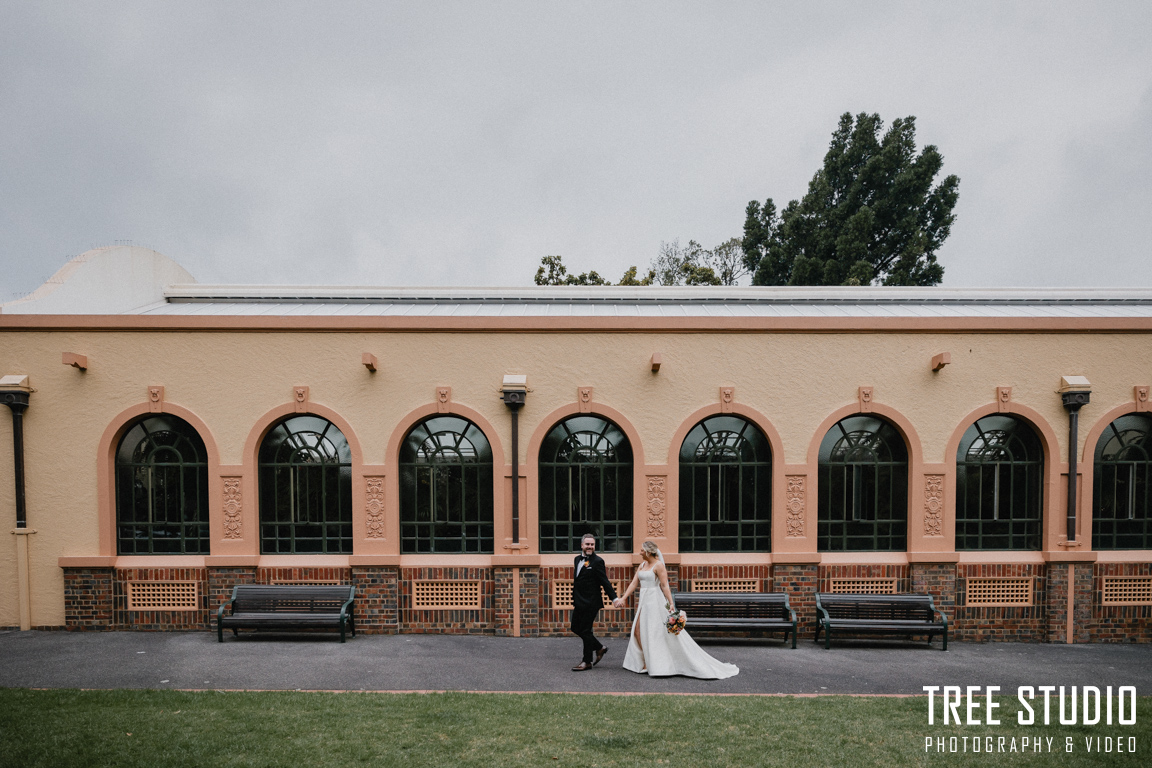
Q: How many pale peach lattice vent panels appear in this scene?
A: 8